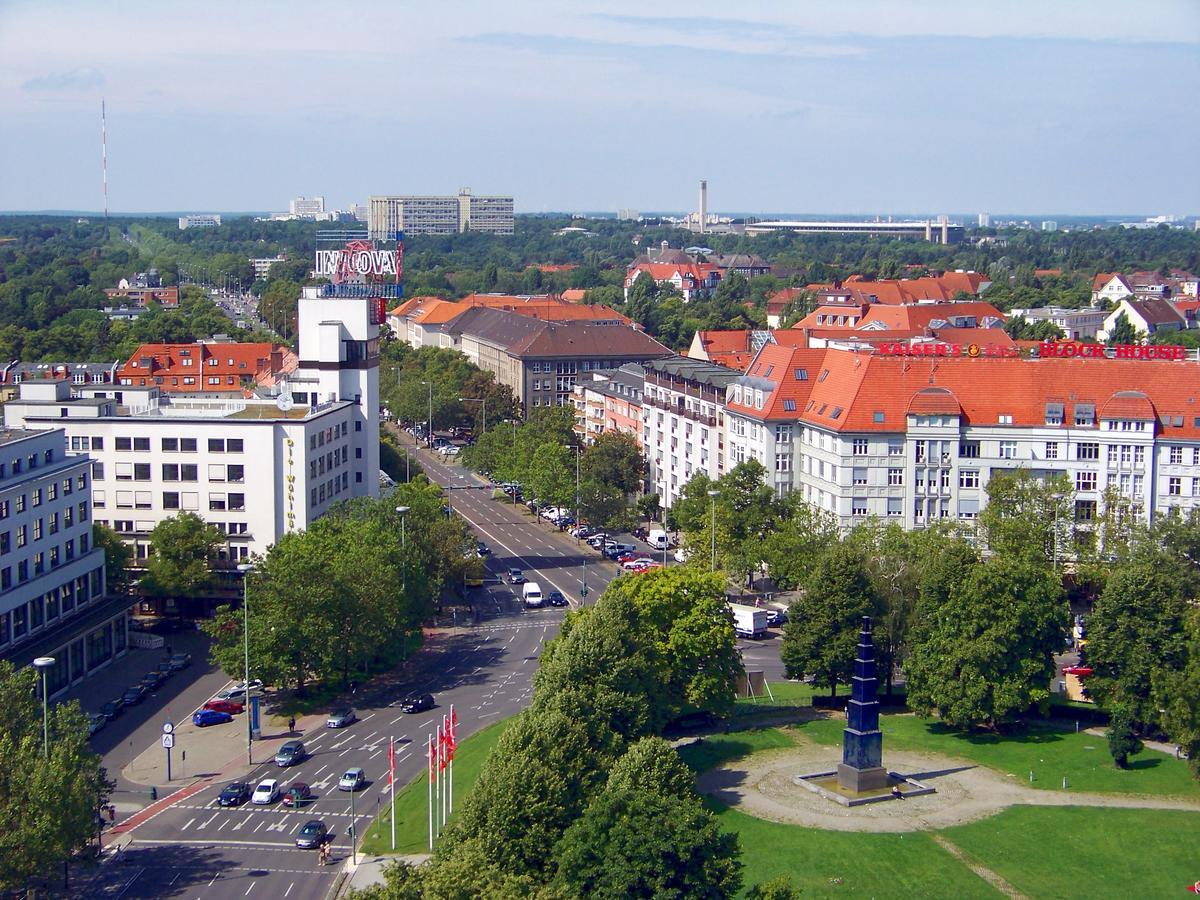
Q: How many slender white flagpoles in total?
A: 5